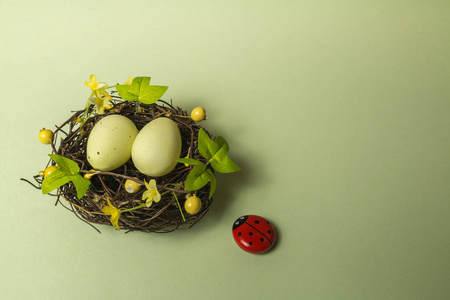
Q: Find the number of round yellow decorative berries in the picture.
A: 5